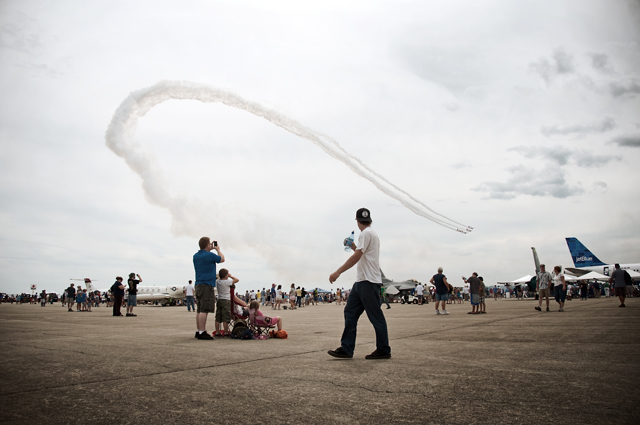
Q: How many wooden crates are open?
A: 0